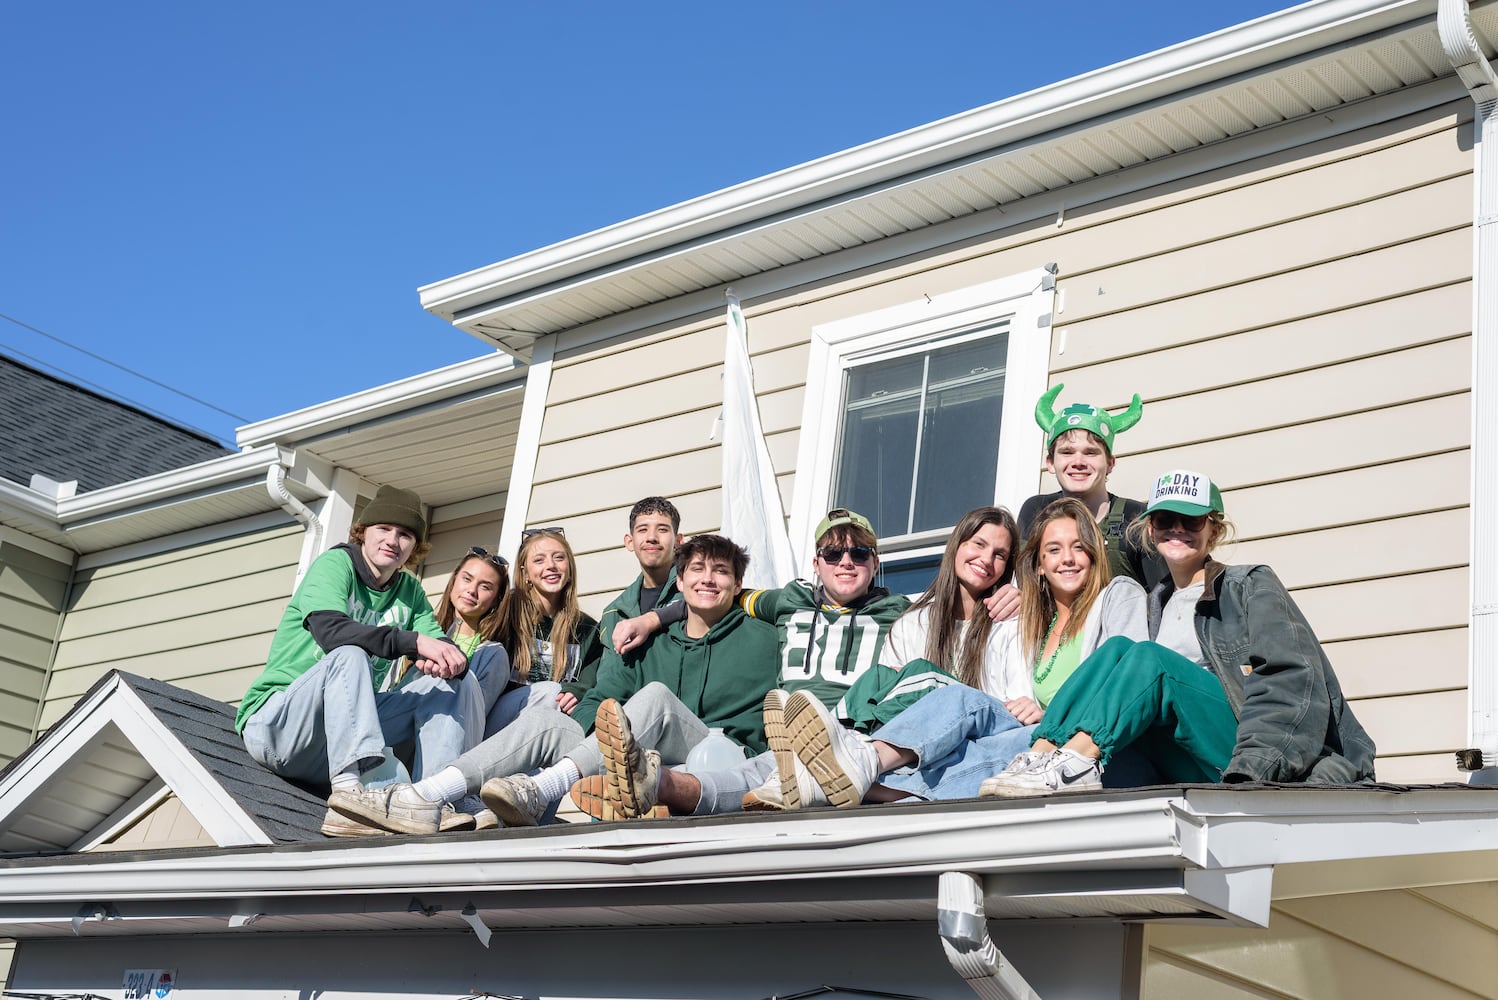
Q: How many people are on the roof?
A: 10